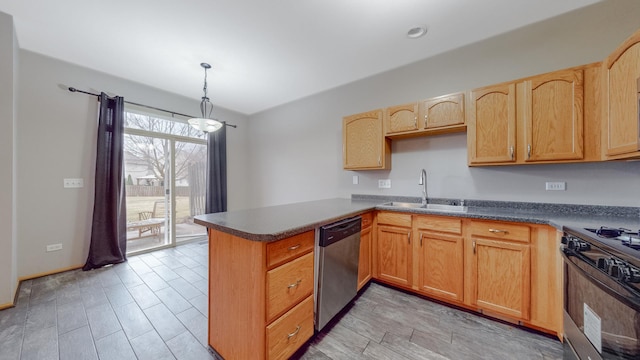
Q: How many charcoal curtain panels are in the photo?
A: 2